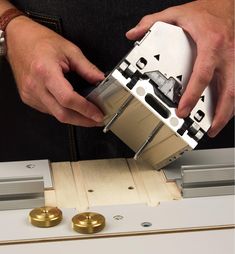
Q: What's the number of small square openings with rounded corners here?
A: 2